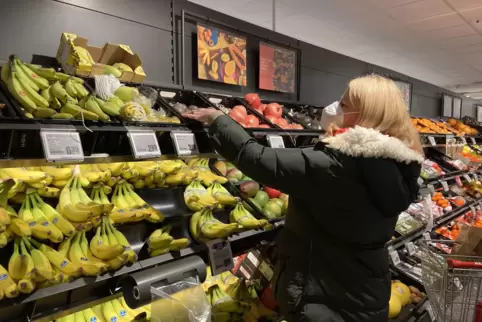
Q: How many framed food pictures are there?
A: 2